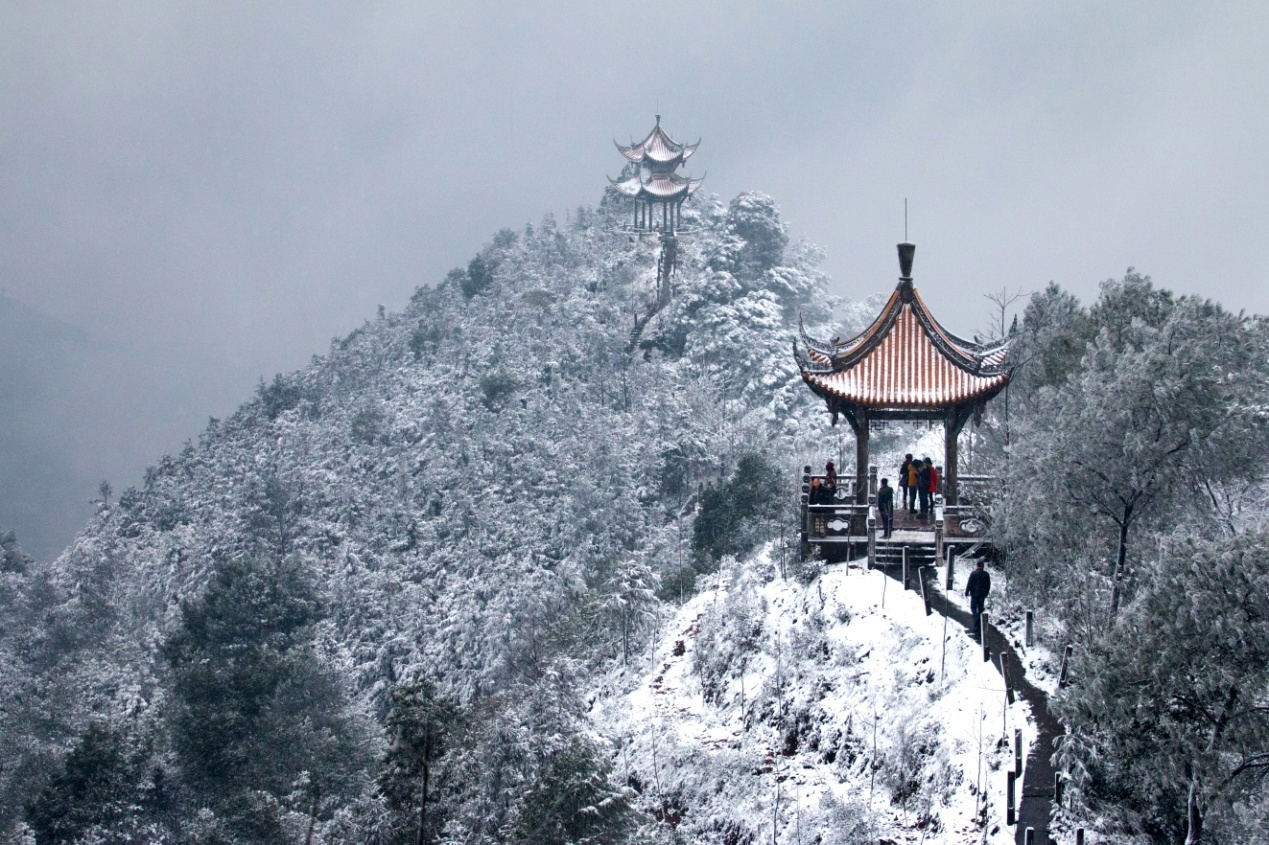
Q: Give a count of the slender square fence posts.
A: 12